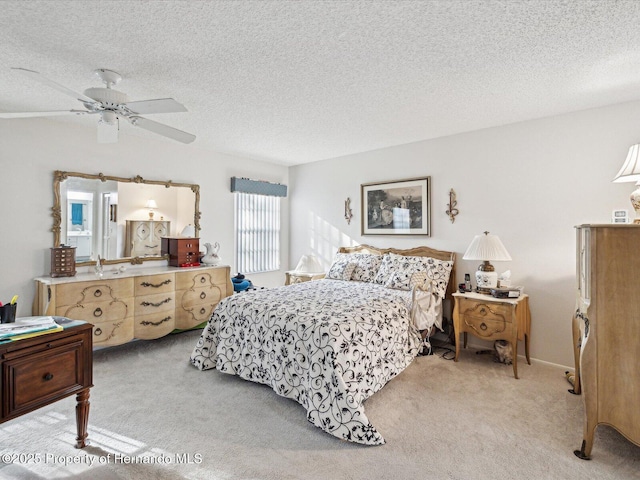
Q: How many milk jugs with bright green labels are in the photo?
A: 0